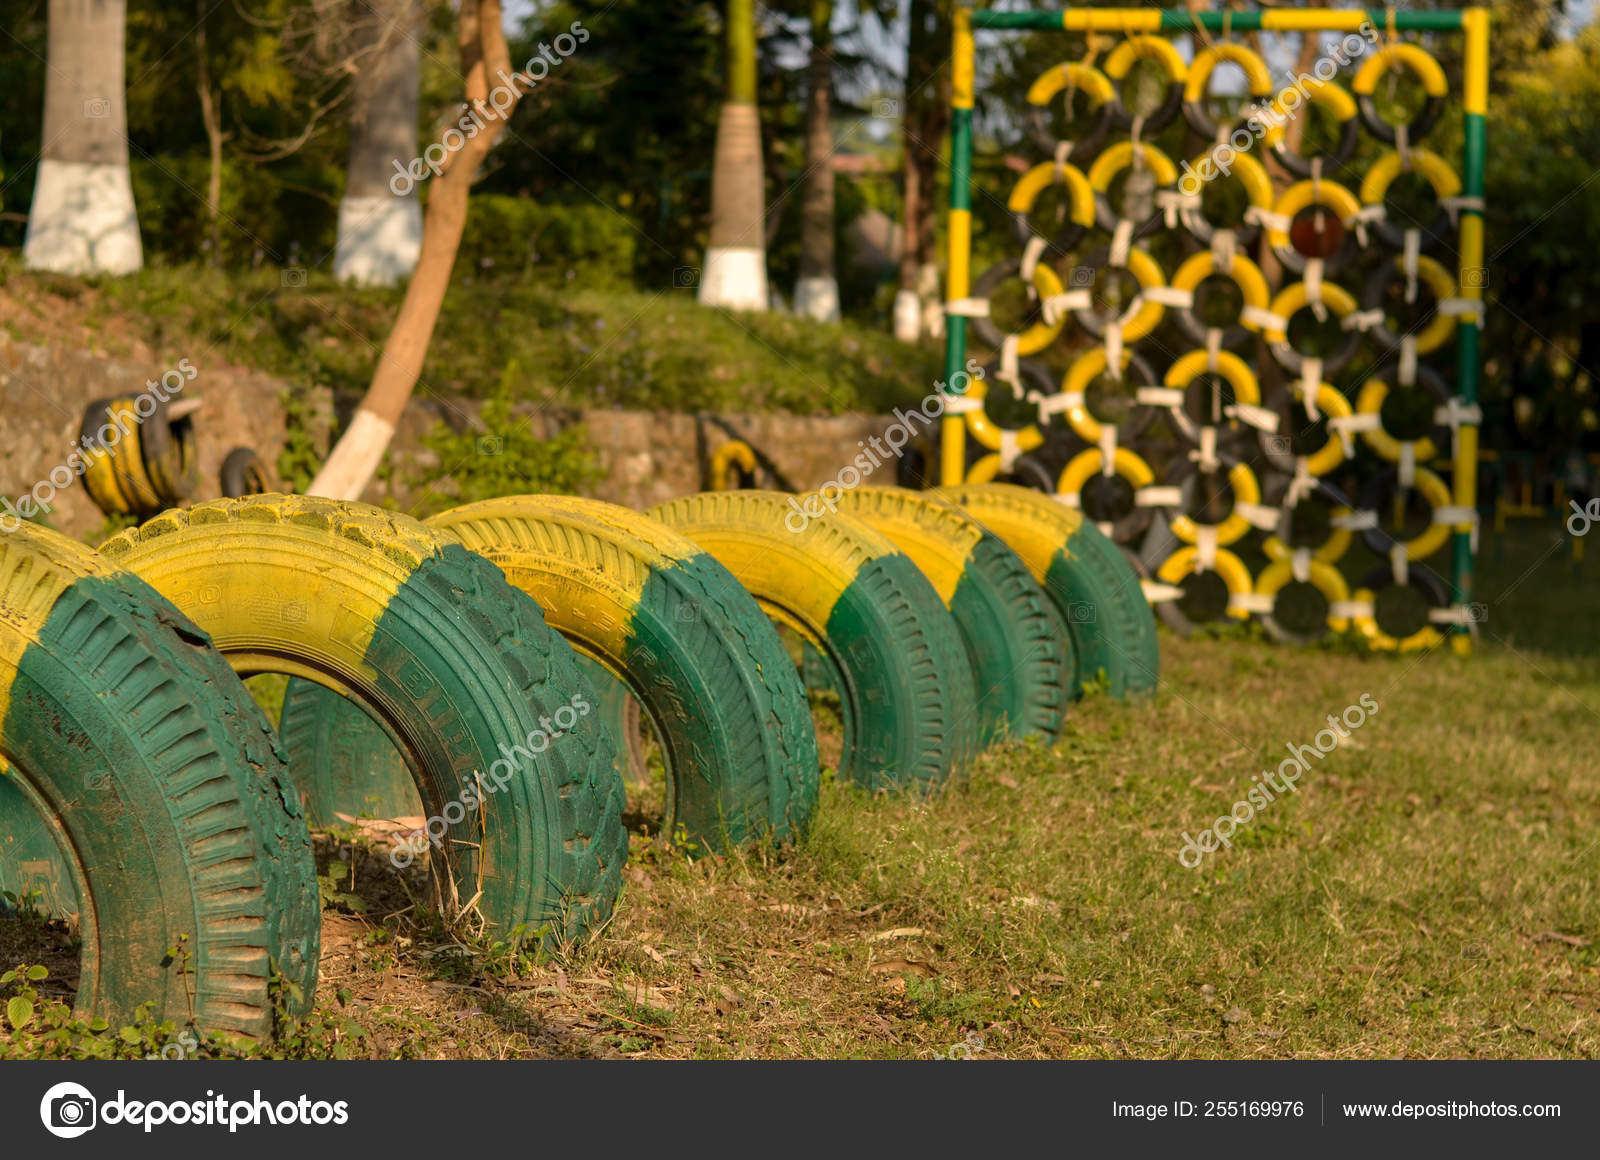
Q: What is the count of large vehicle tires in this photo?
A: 6